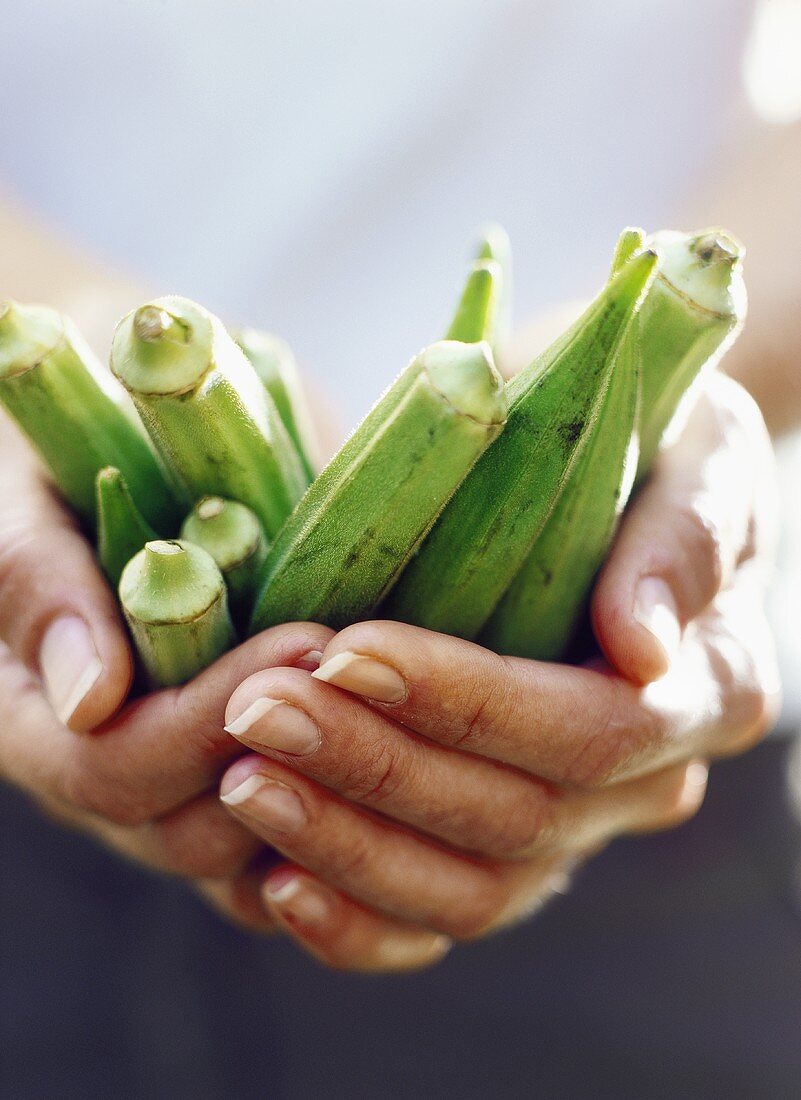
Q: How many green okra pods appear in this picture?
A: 12